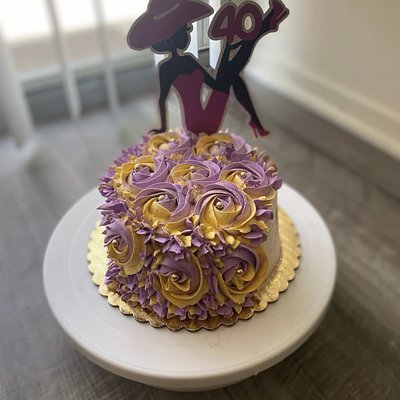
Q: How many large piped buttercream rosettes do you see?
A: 10